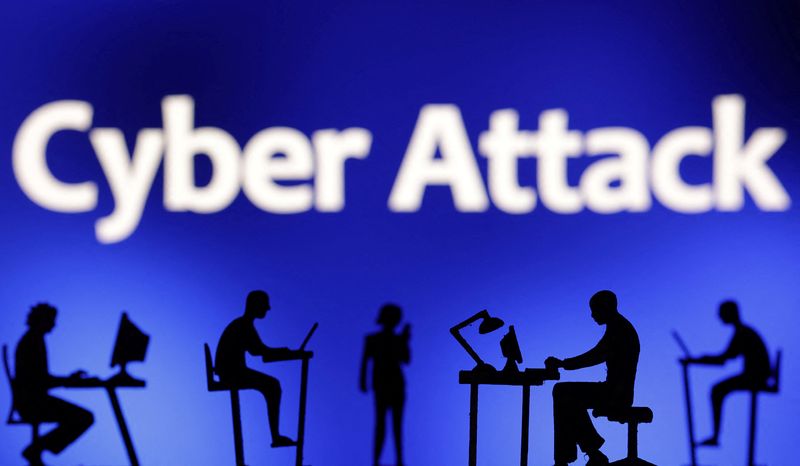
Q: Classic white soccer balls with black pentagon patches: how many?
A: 0